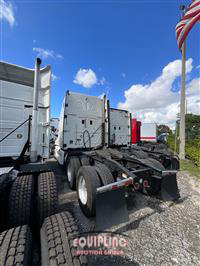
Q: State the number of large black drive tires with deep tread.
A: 4